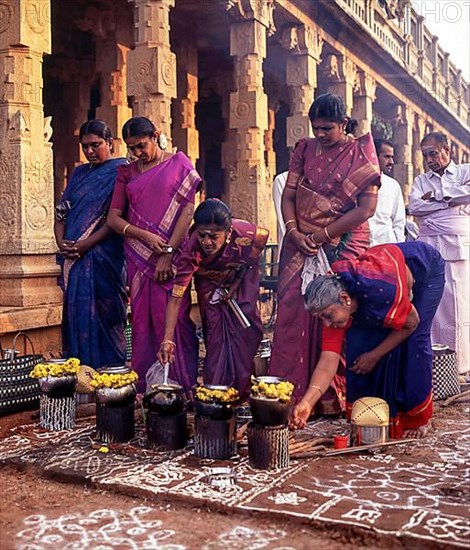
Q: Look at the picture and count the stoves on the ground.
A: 5